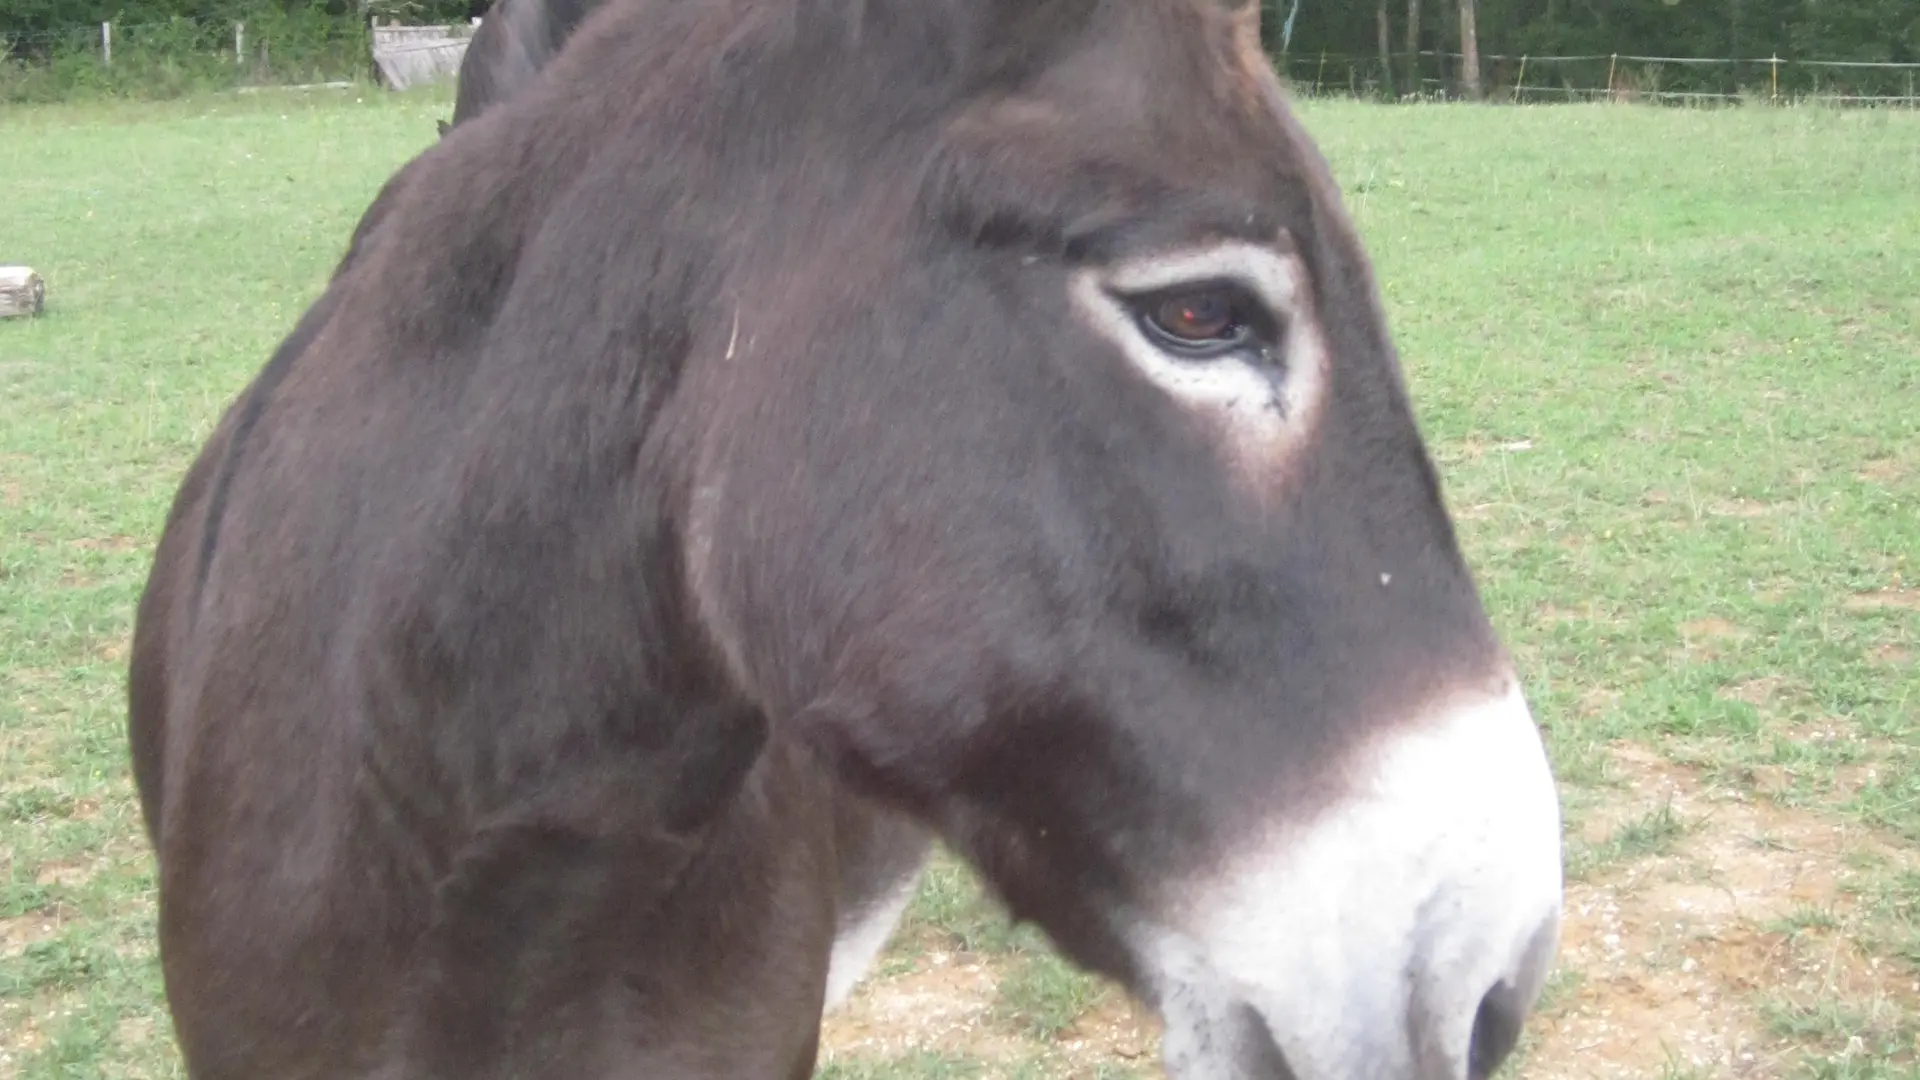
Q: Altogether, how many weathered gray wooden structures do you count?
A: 1